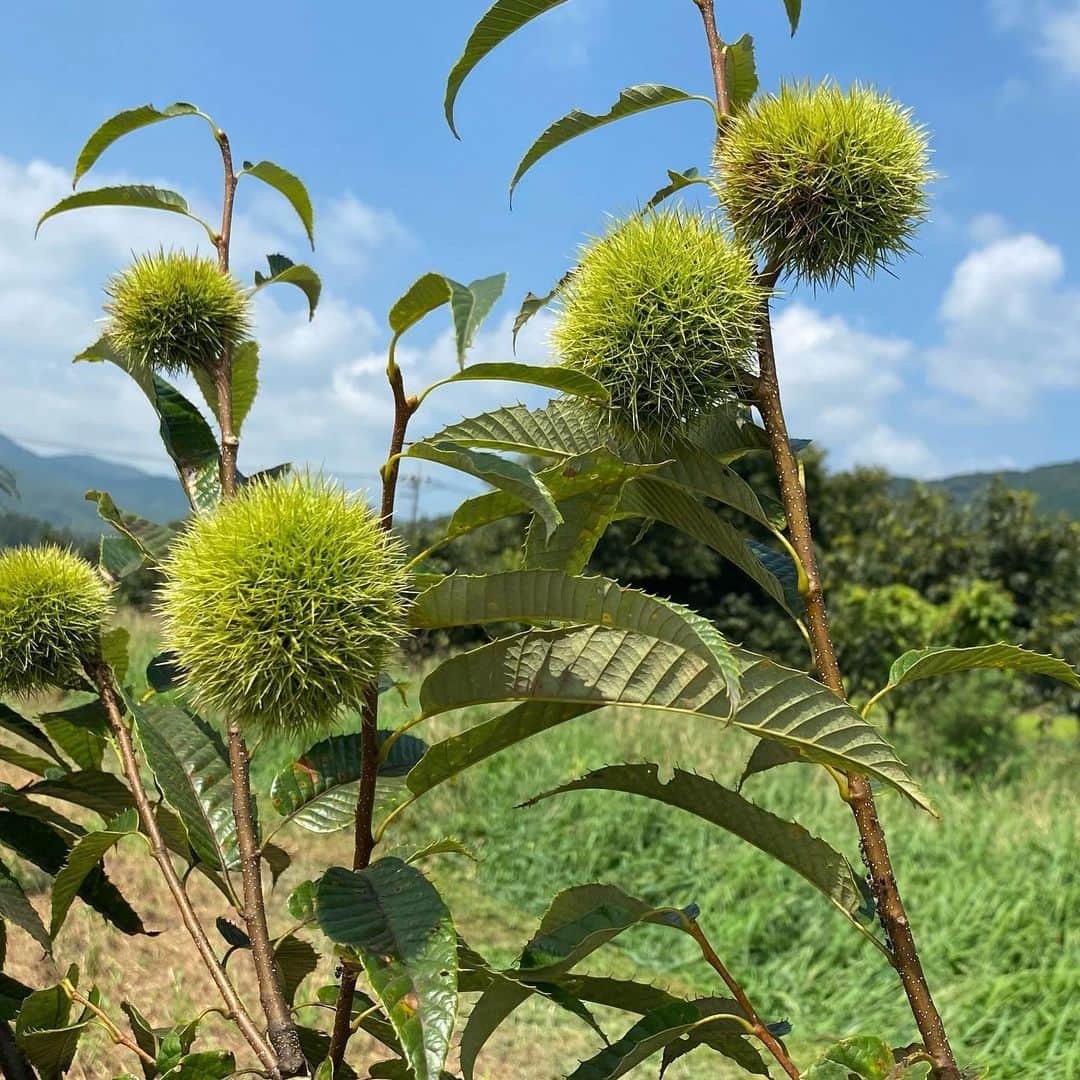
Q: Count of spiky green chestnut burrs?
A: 5